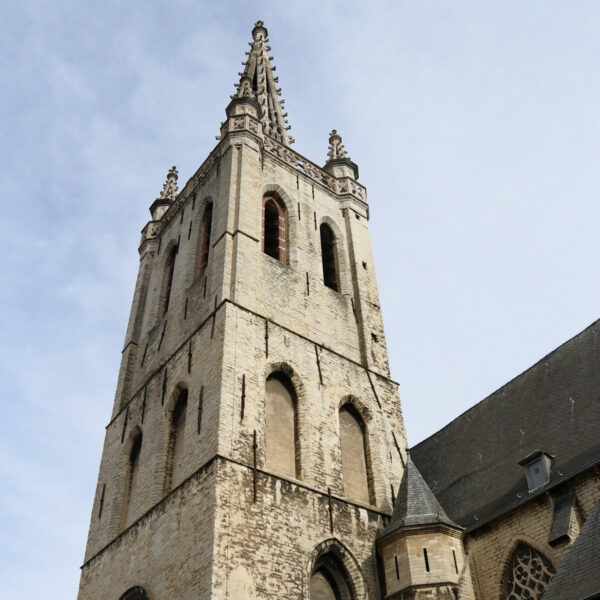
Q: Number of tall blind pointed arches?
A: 4